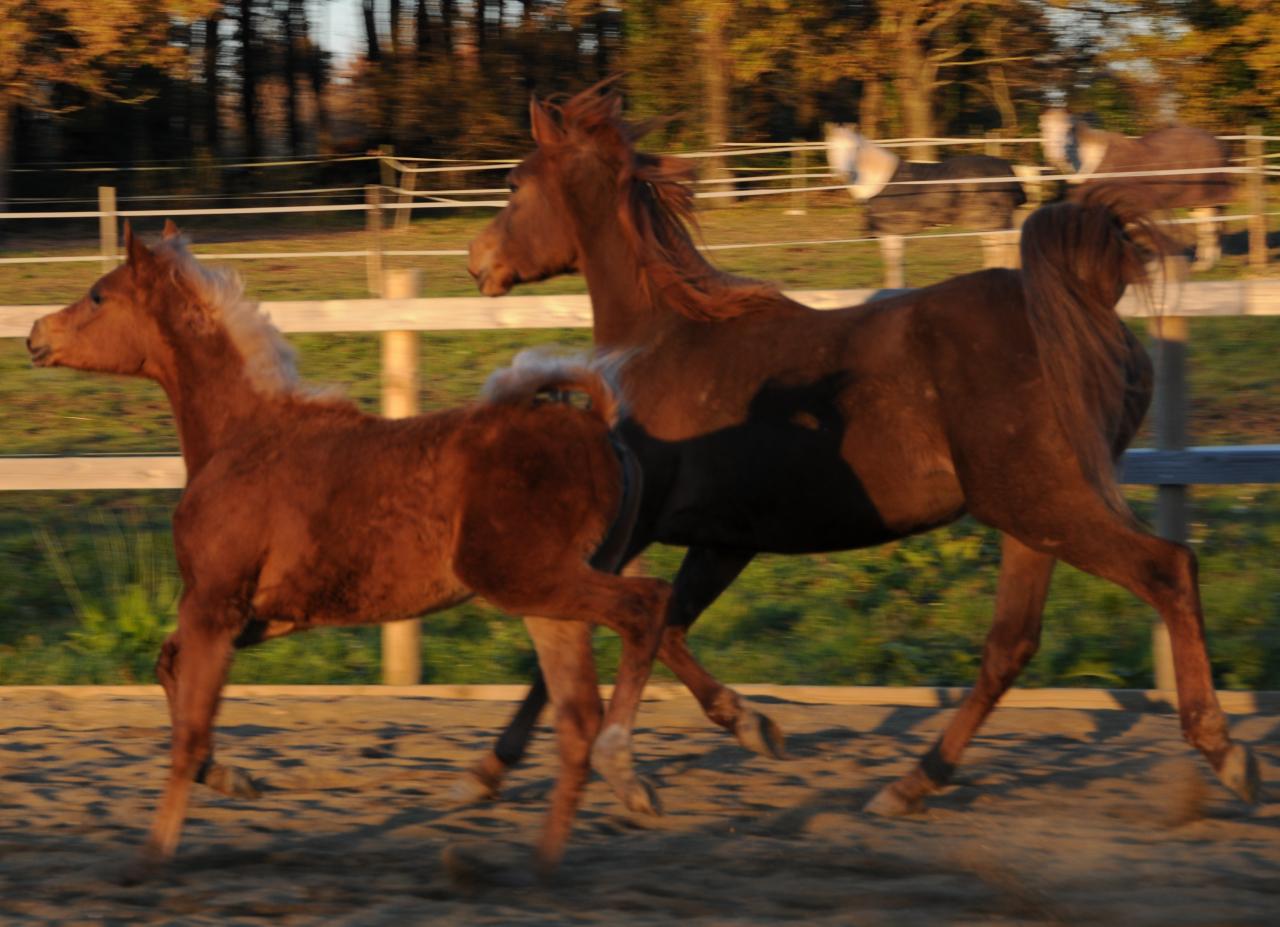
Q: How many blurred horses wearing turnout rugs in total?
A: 2